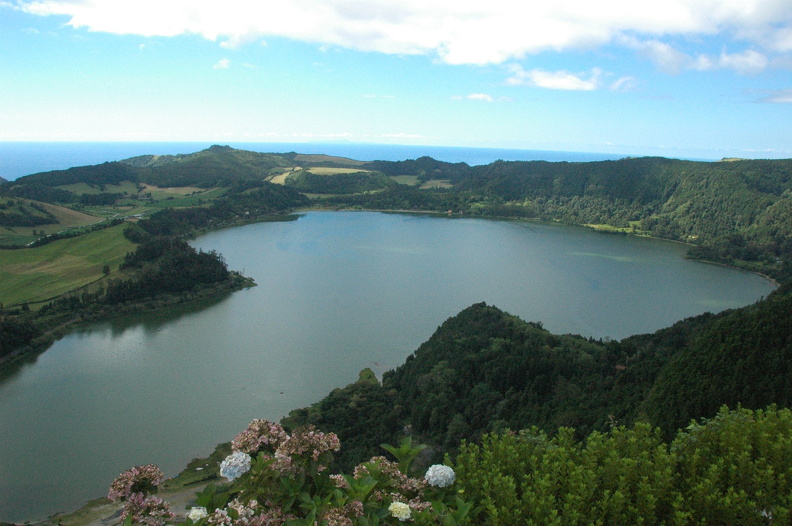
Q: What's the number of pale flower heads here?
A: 4